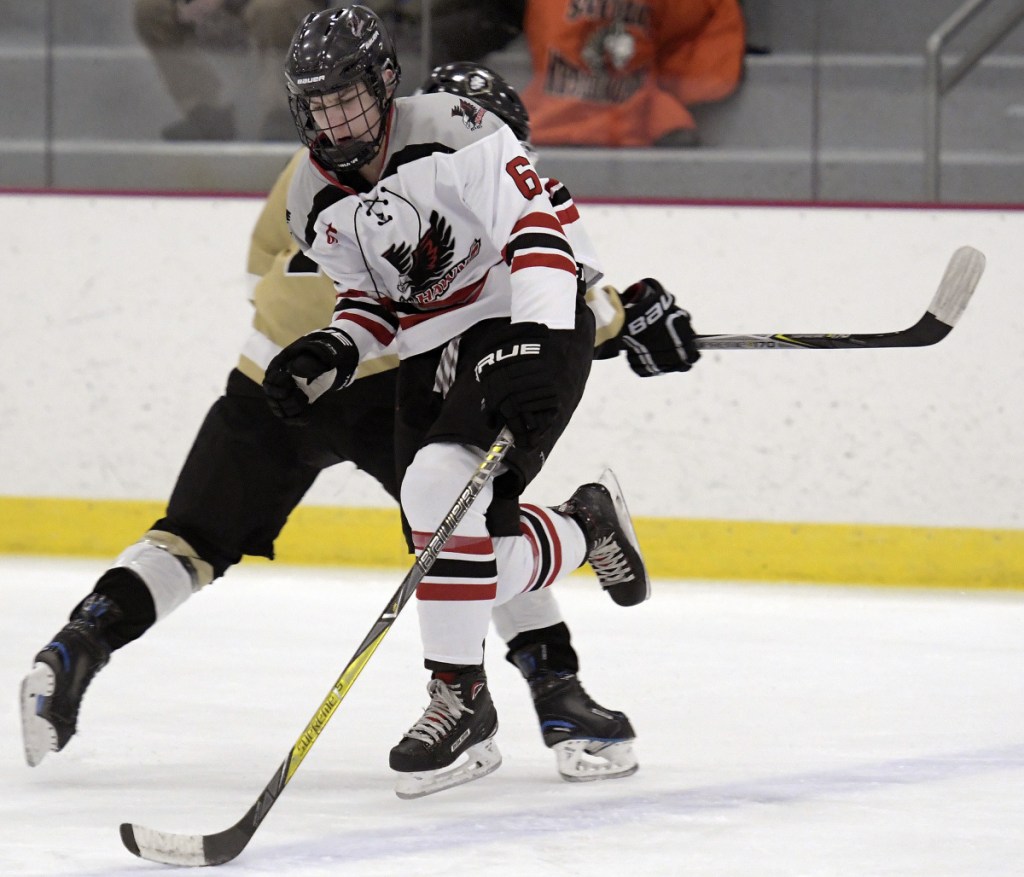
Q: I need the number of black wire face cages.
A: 1